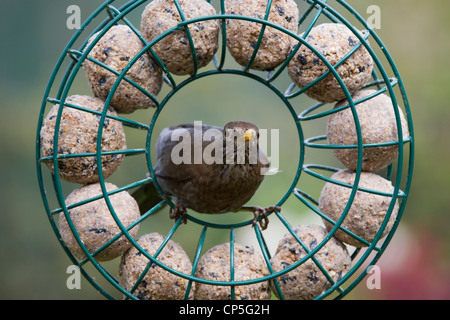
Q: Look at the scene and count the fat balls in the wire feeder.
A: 11